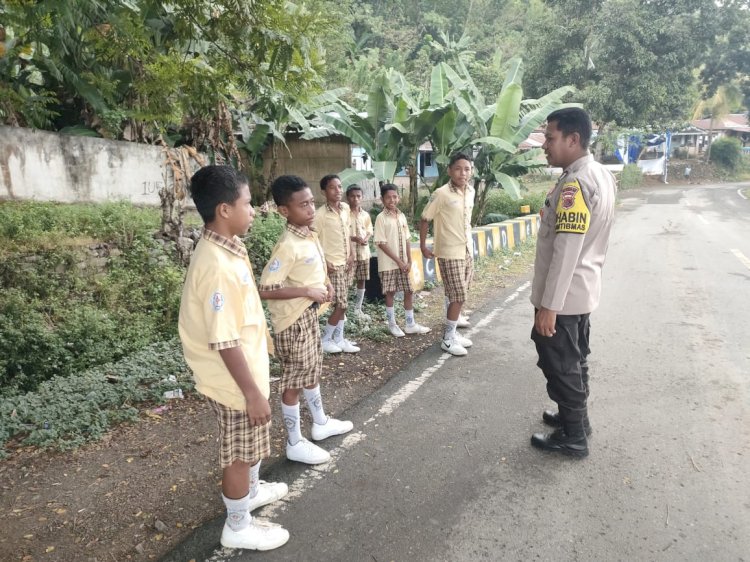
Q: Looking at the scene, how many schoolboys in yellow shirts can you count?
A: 6